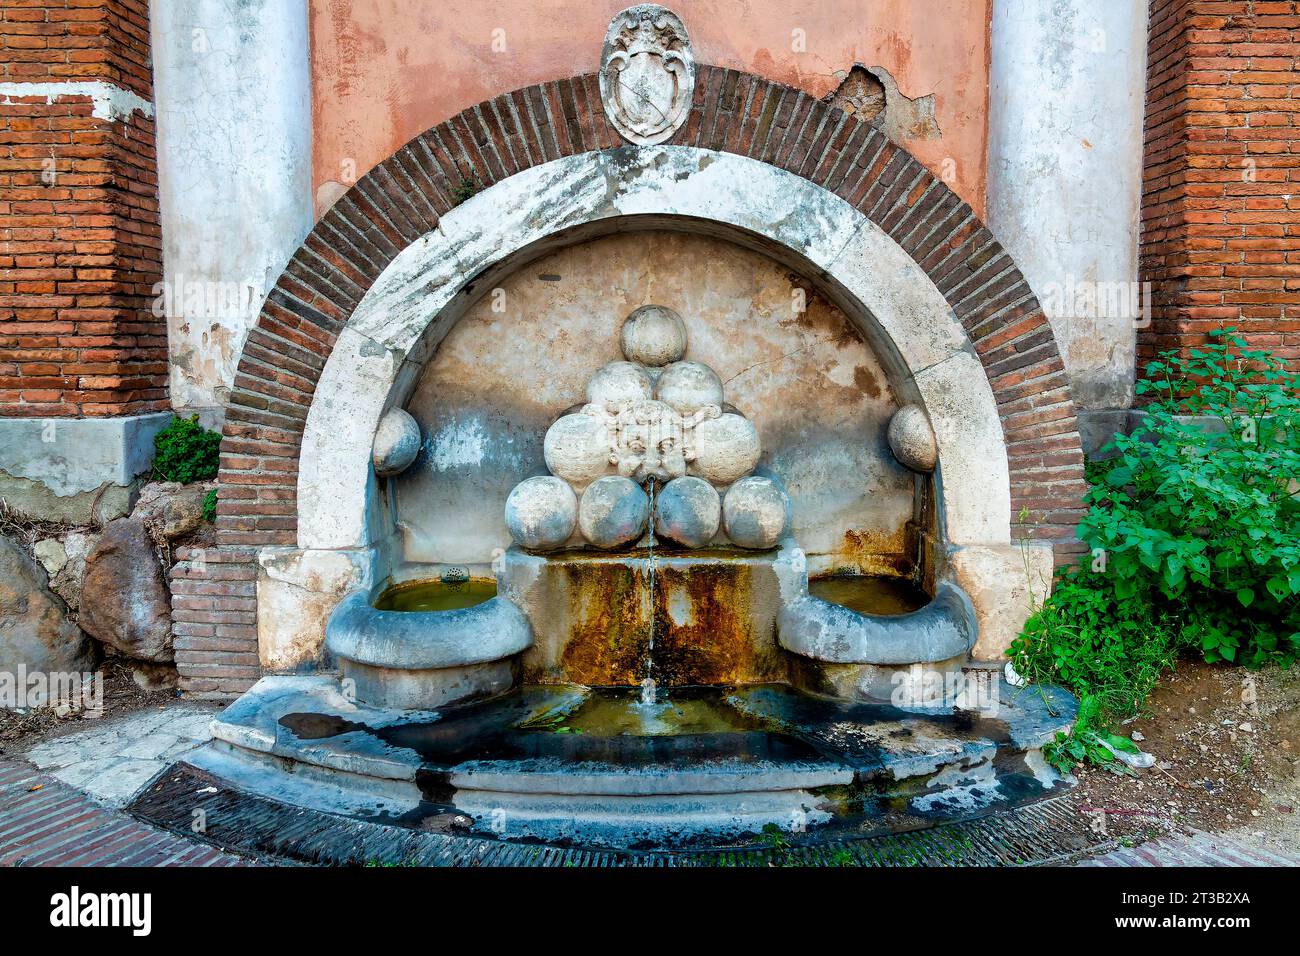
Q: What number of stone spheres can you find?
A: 11